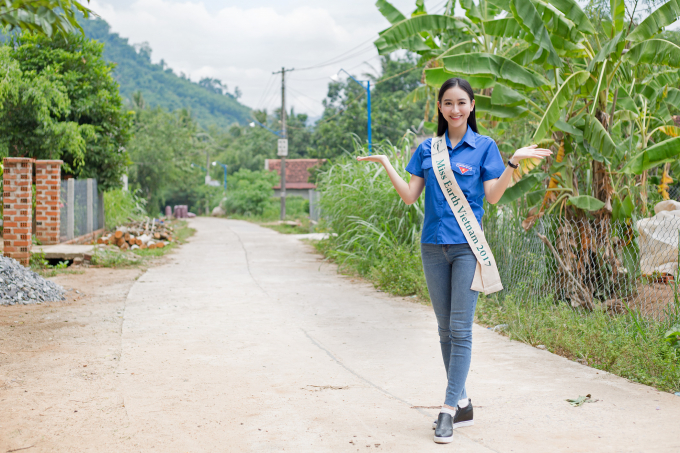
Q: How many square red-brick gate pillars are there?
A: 2